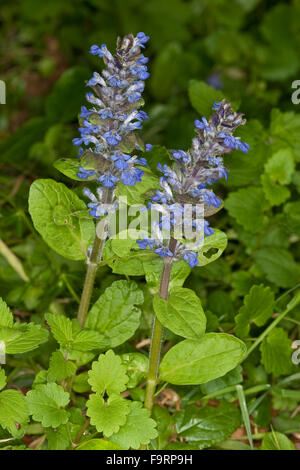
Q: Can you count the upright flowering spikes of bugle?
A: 2